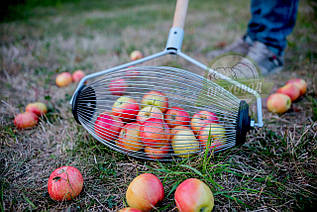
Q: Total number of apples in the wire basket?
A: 11